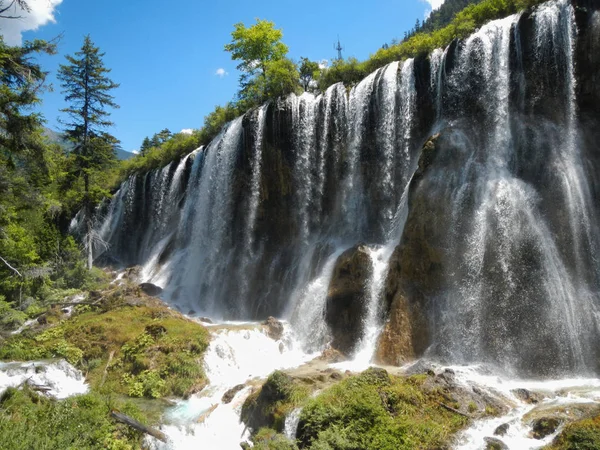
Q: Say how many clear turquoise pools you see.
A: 1